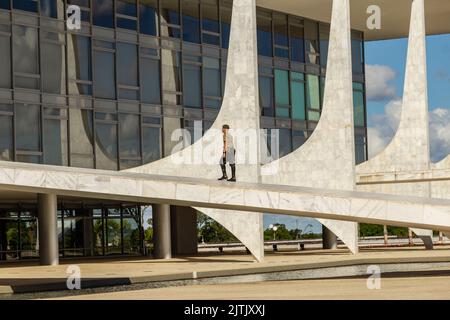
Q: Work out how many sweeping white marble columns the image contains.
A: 3